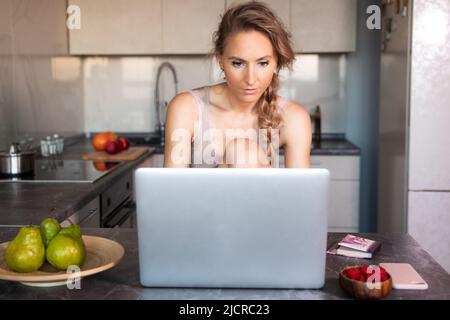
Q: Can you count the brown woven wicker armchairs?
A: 0